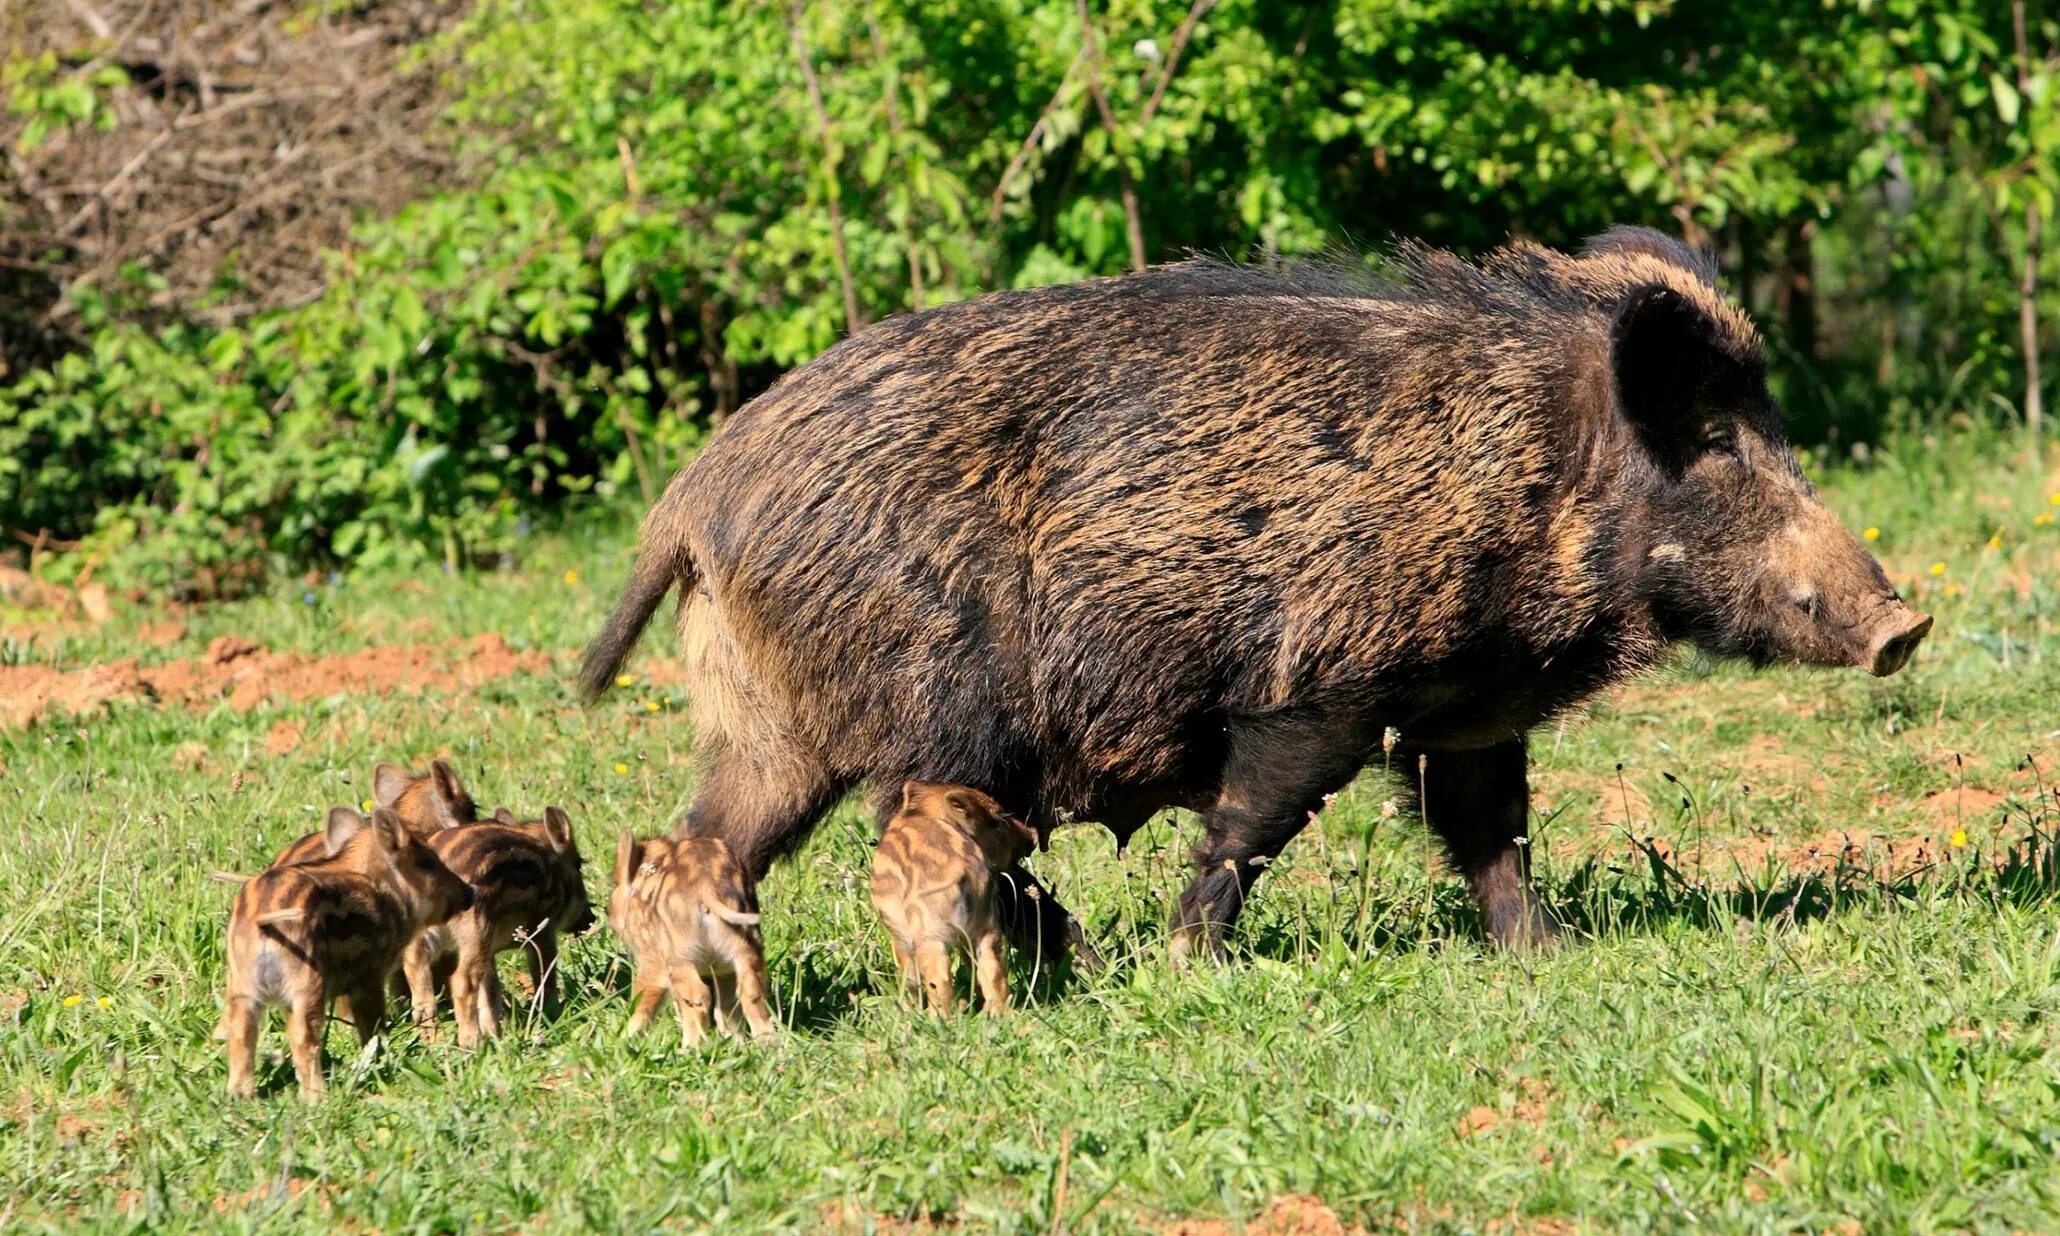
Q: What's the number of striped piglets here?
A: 5